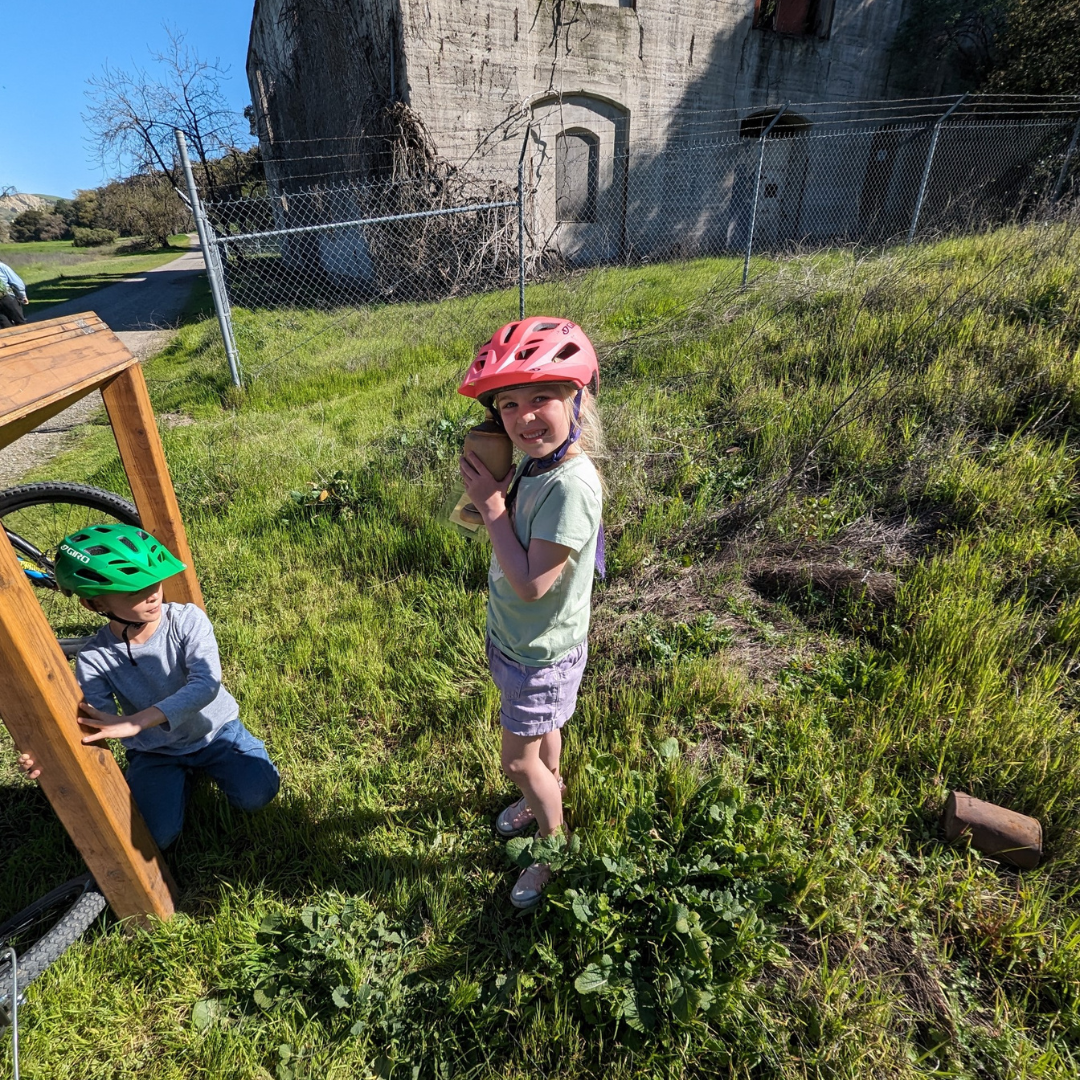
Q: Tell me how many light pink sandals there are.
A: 2